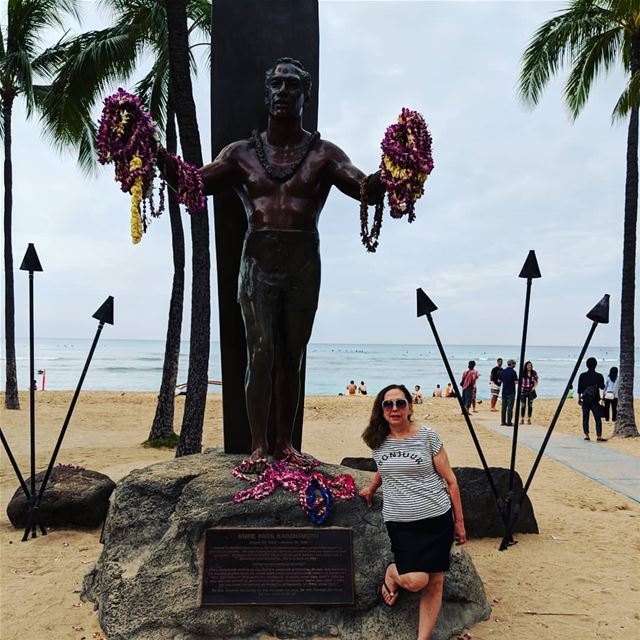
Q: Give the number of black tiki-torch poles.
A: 6